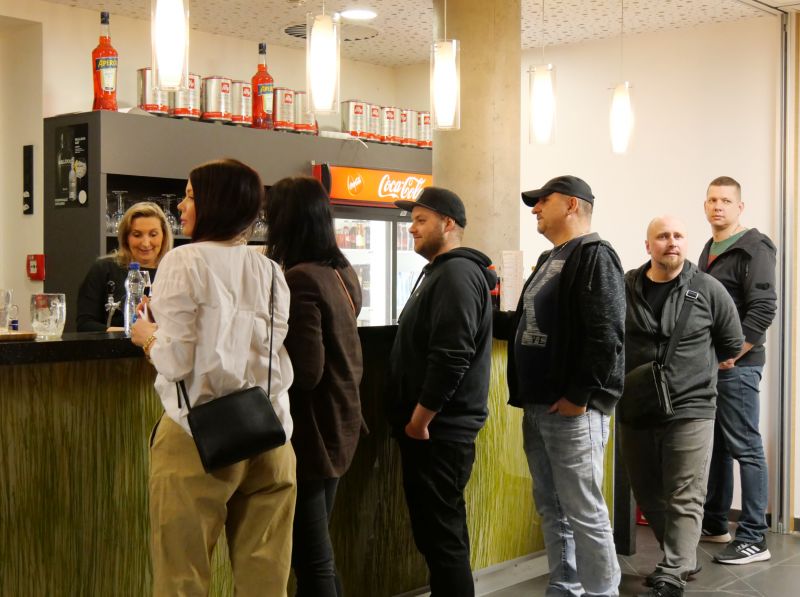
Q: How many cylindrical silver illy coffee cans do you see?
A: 11